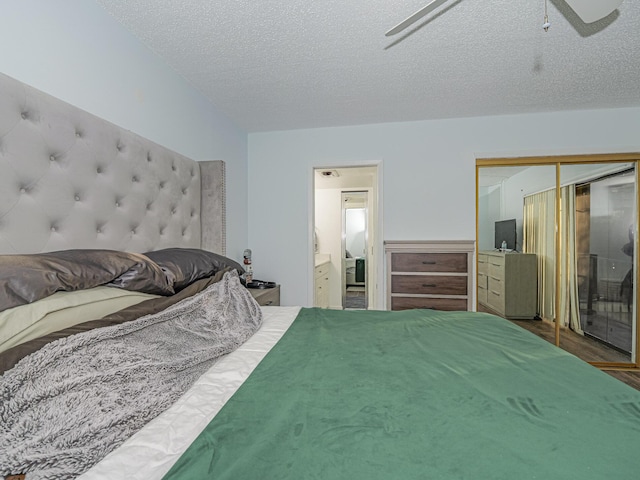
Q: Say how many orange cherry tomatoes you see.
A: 0